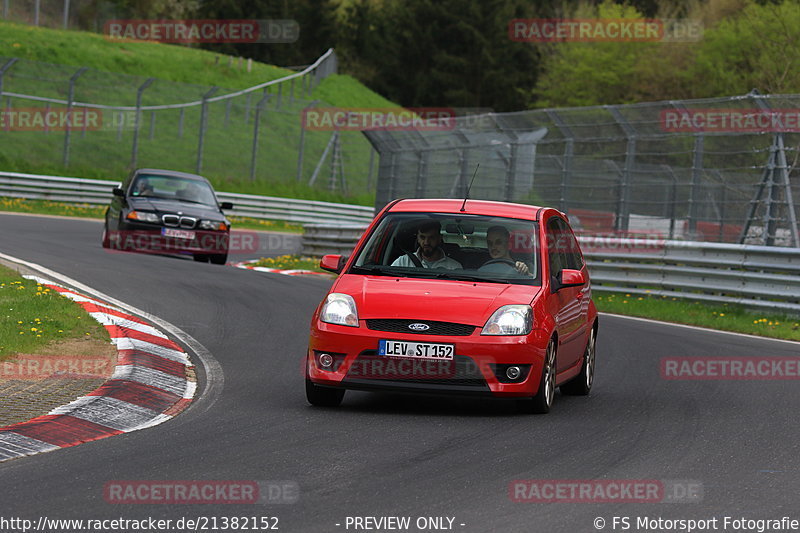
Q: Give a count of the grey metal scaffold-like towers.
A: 2